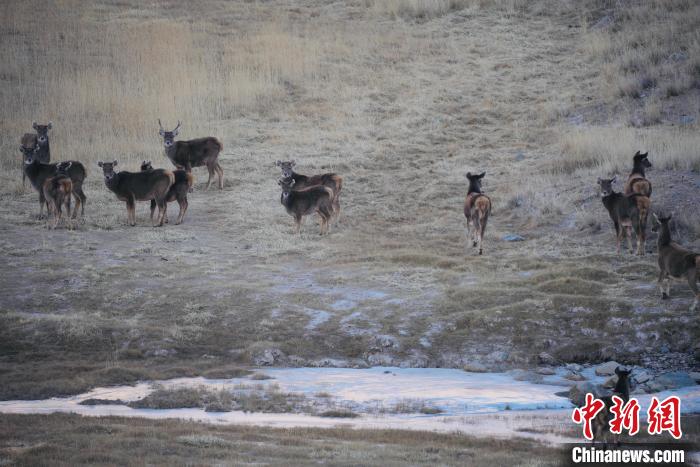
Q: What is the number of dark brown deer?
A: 13